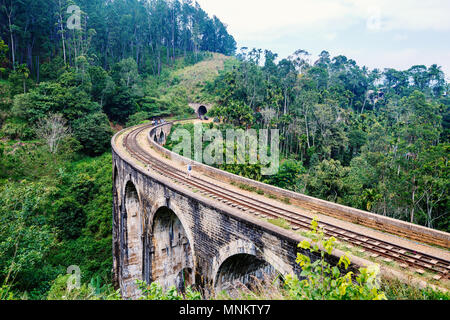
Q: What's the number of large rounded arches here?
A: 3